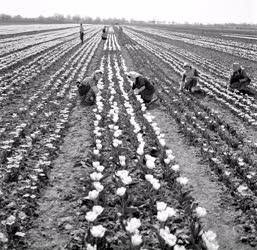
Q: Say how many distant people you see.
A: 2